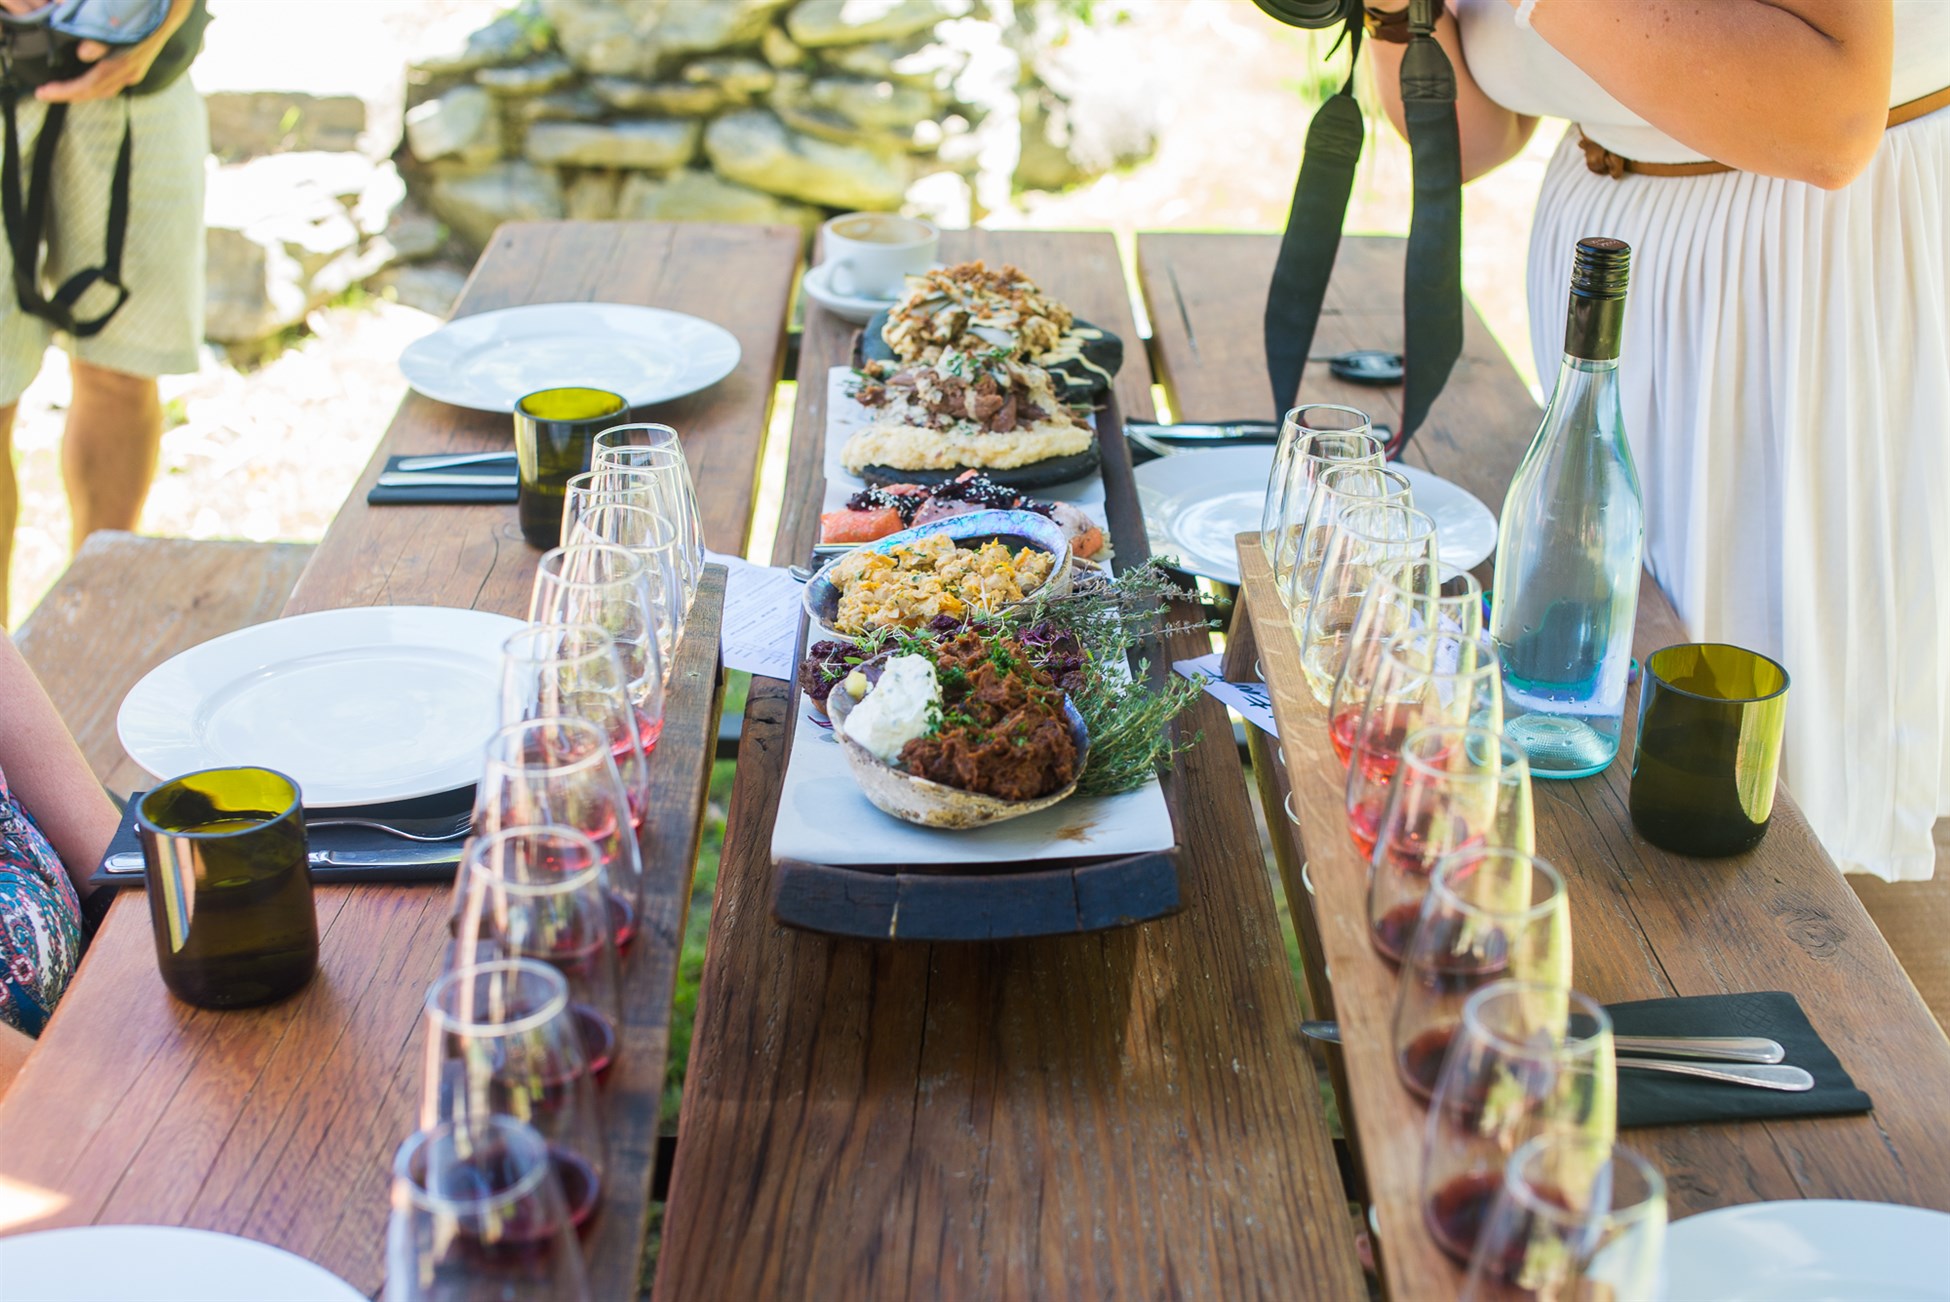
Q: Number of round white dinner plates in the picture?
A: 5